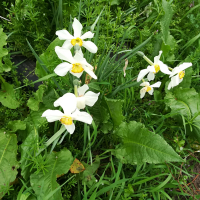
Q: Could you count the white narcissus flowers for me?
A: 7